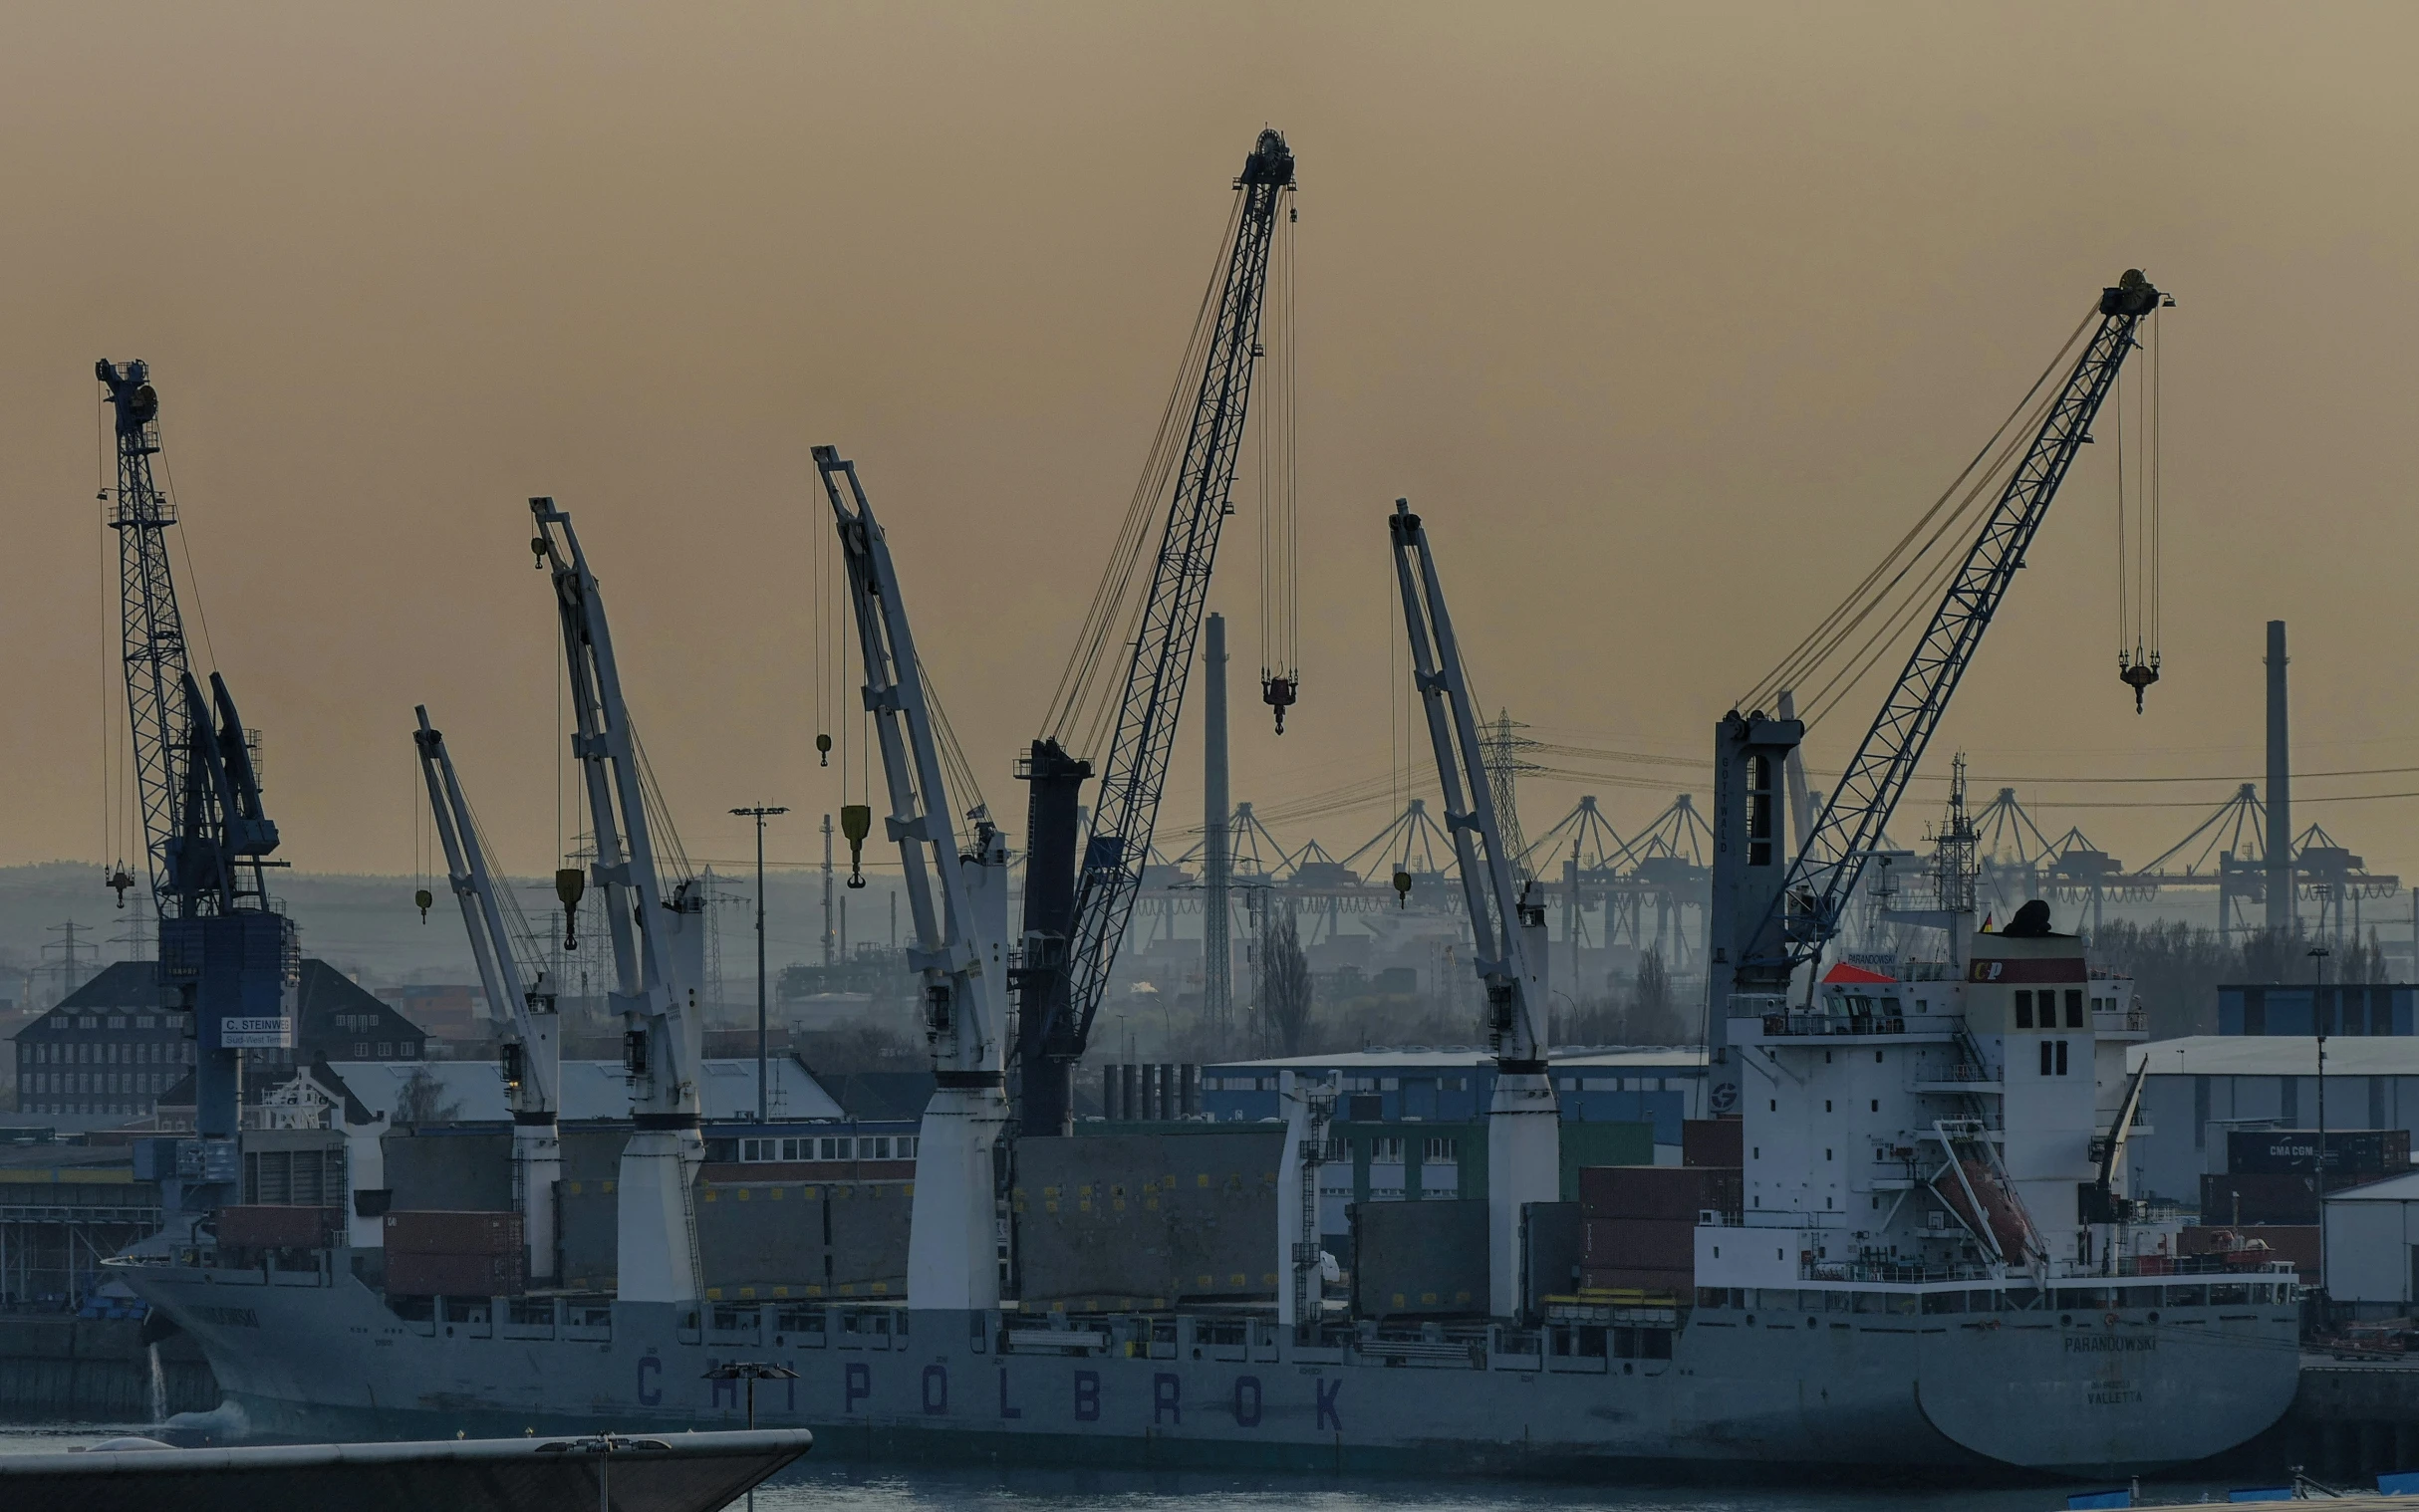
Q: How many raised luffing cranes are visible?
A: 7